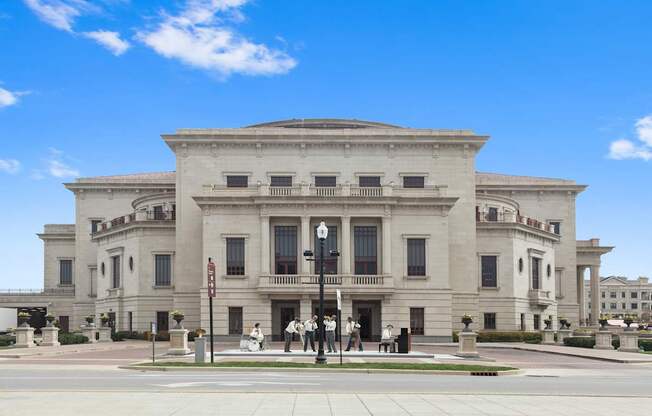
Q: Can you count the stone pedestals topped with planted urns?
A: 10